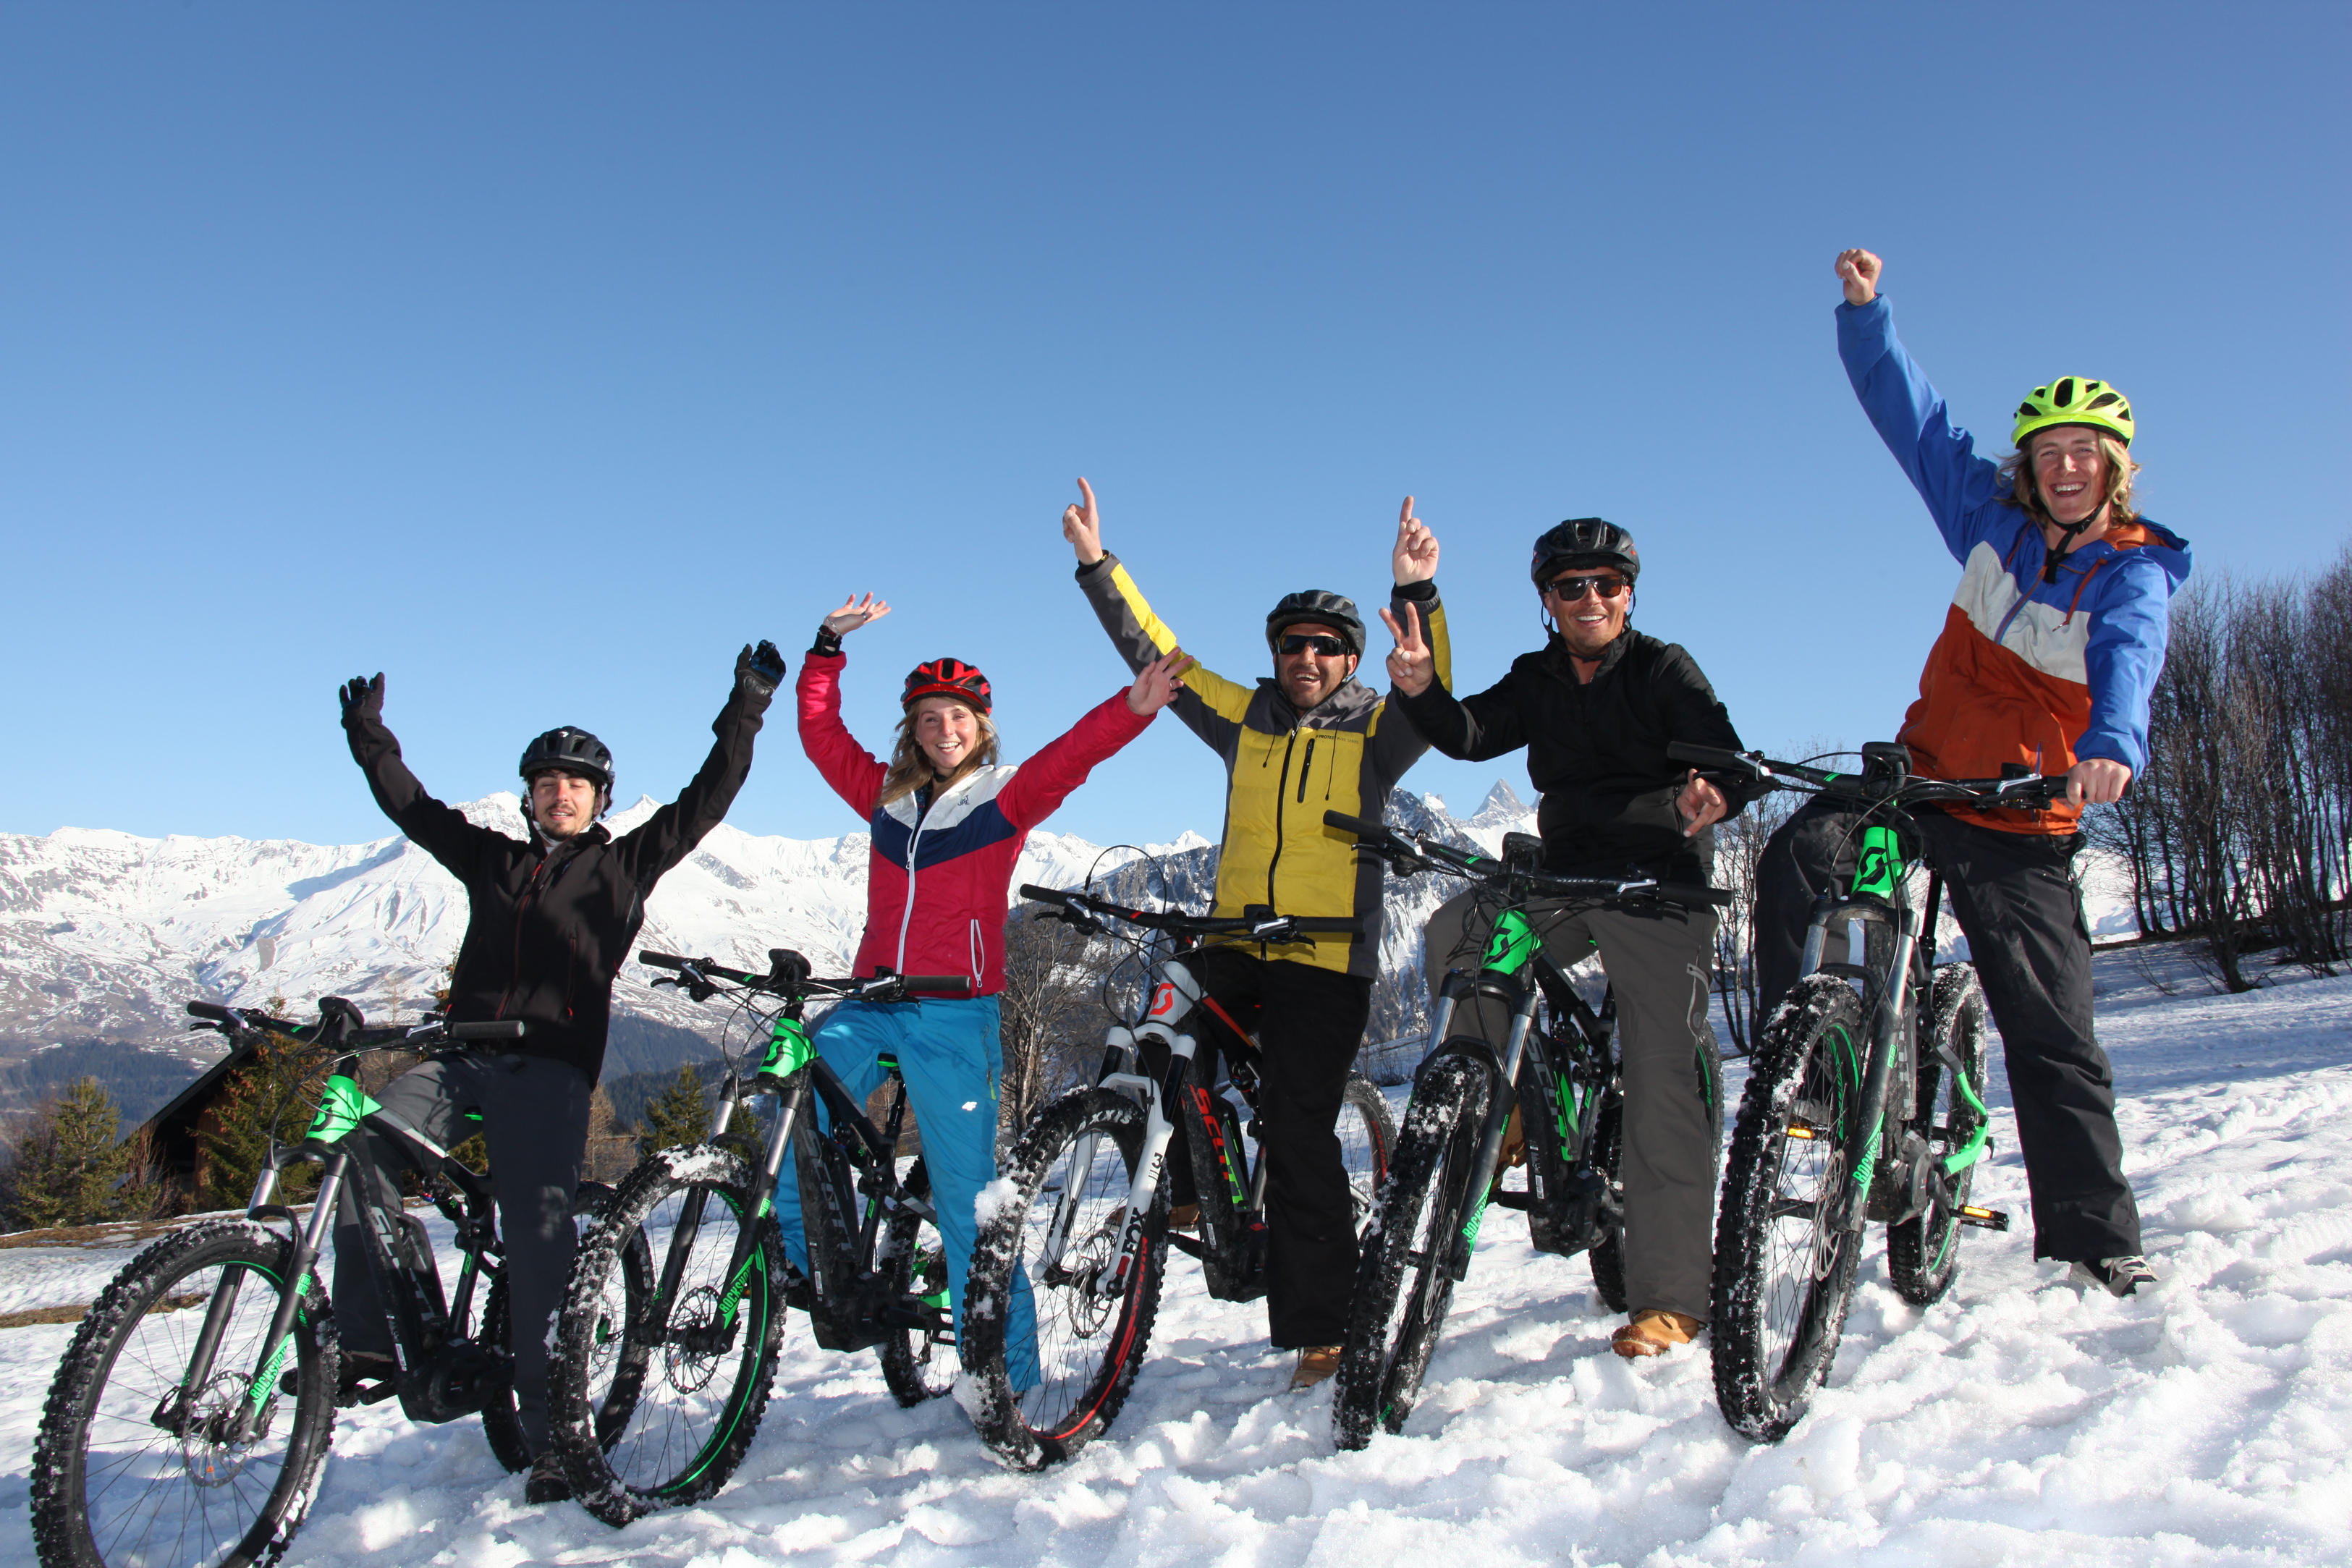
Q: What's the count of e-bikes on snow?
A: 5